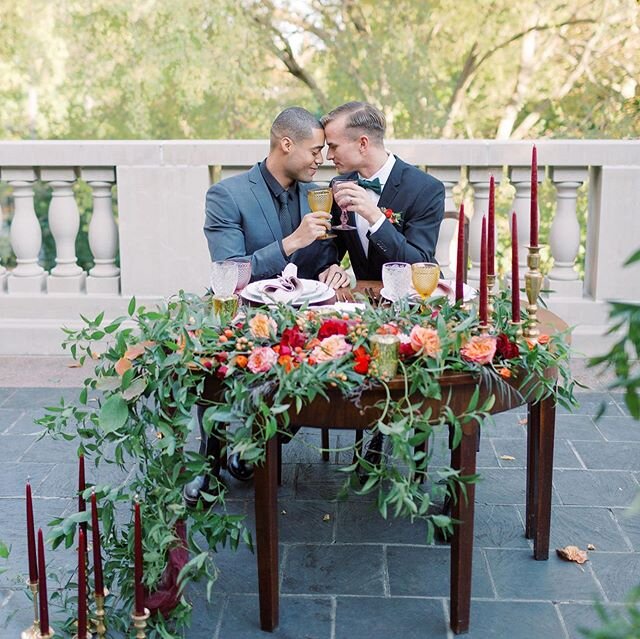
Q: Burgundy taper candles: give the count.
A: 11